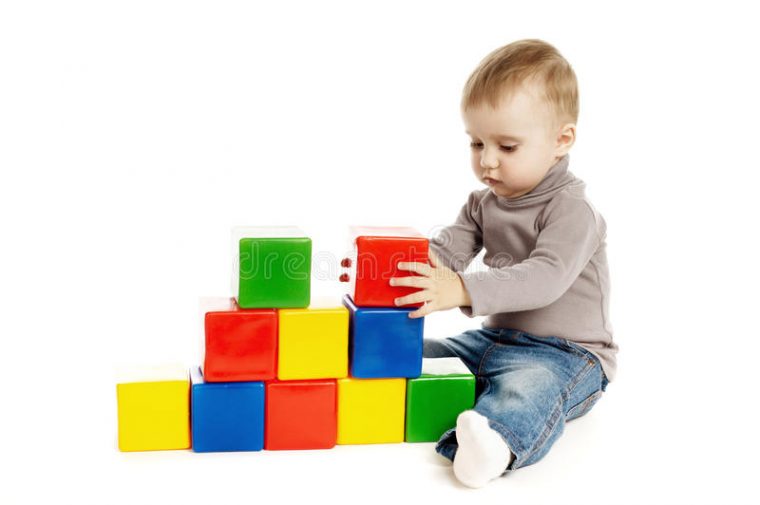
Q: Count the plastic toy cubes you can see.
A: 10